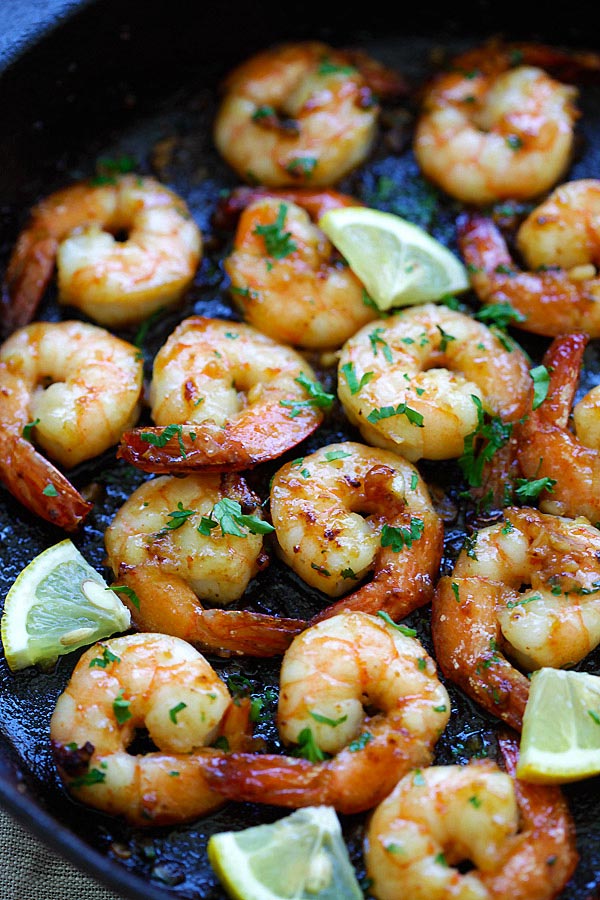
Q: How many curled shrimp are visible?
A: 15